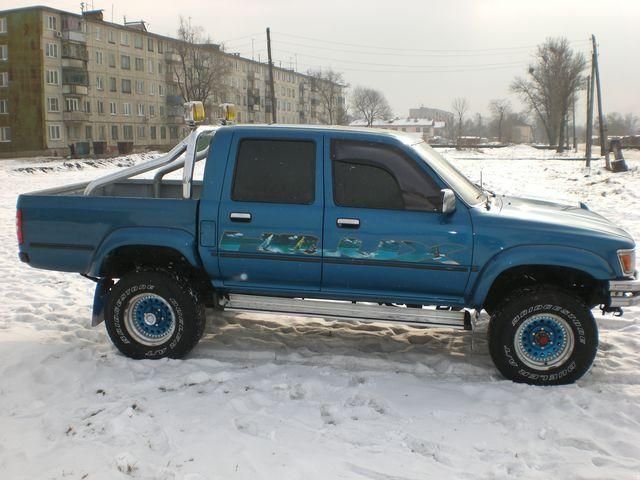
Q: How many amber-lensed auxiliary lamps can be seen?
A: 2